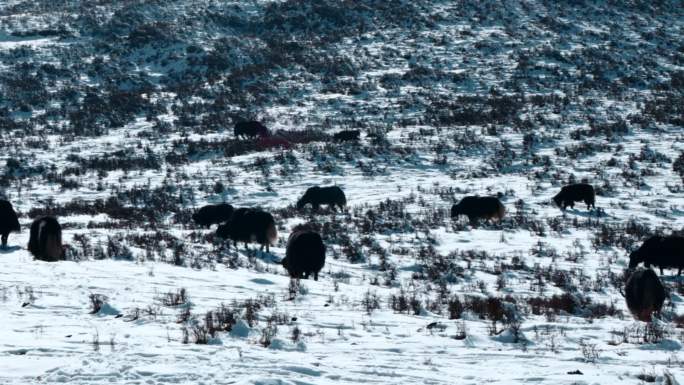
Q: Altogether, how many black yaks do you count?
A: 12